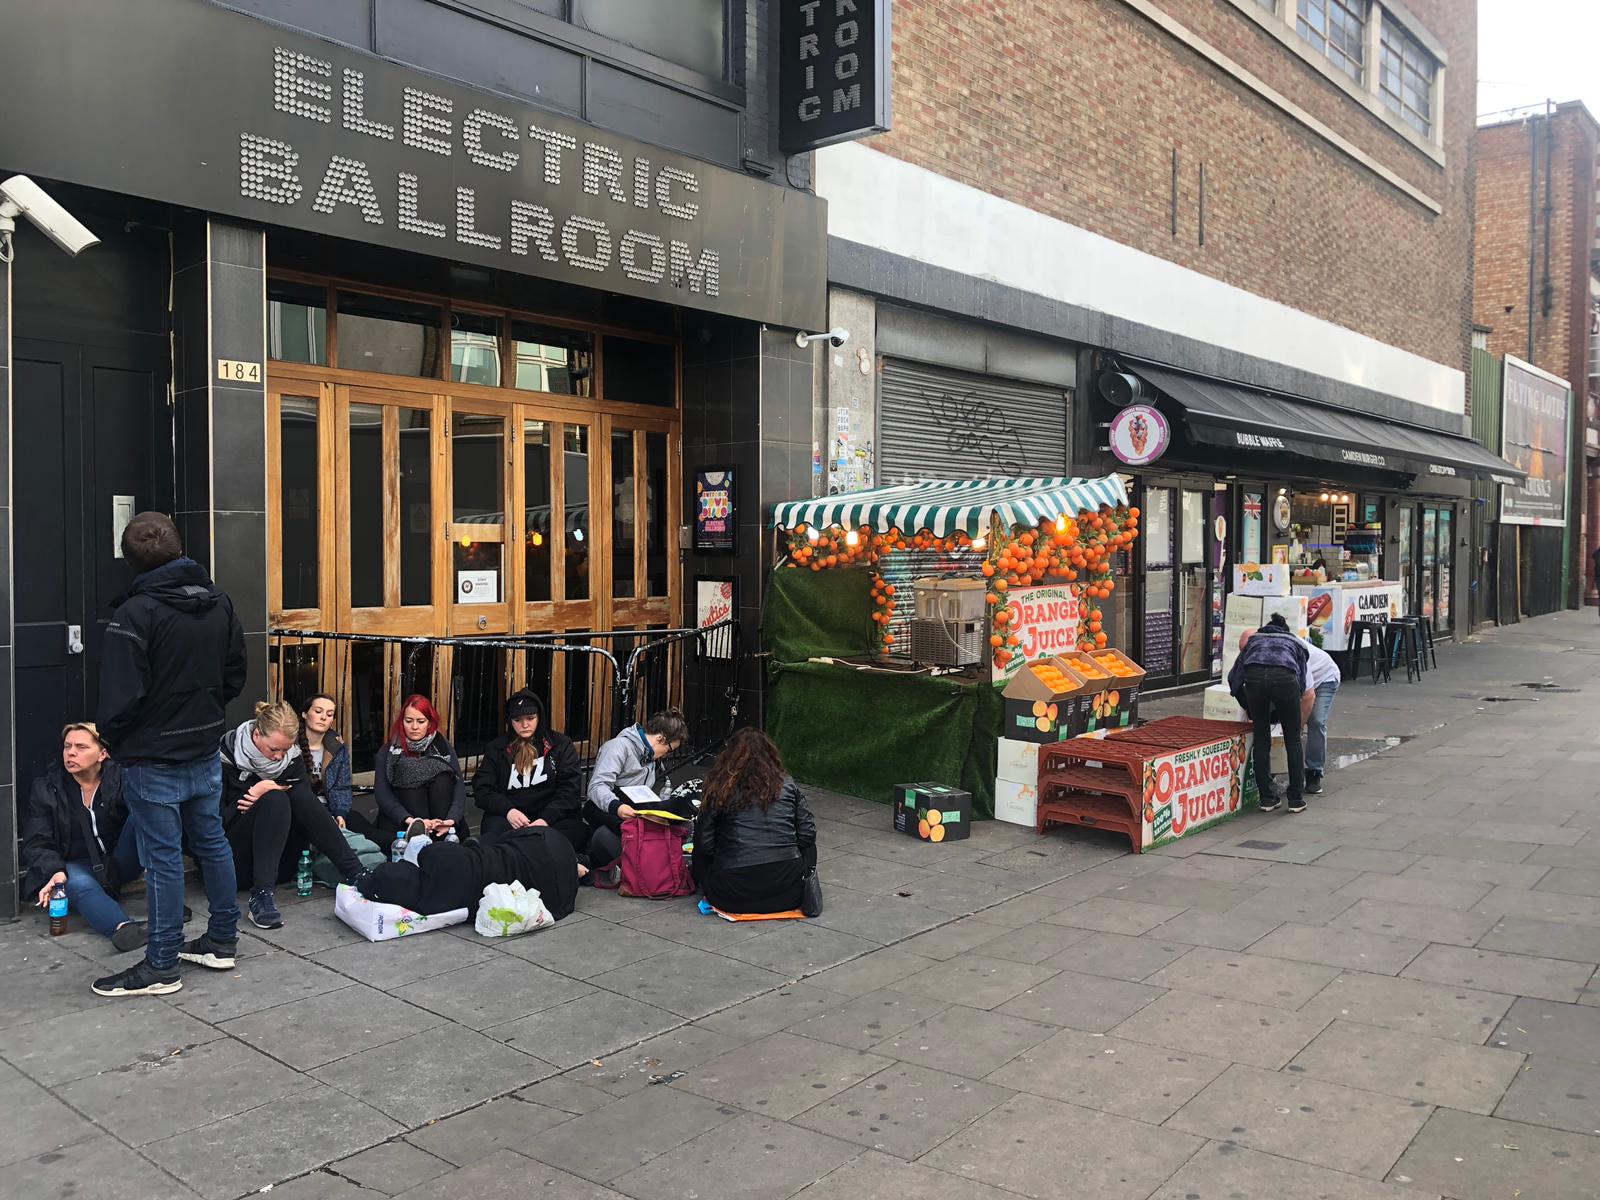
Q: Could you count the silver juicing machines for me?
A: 1